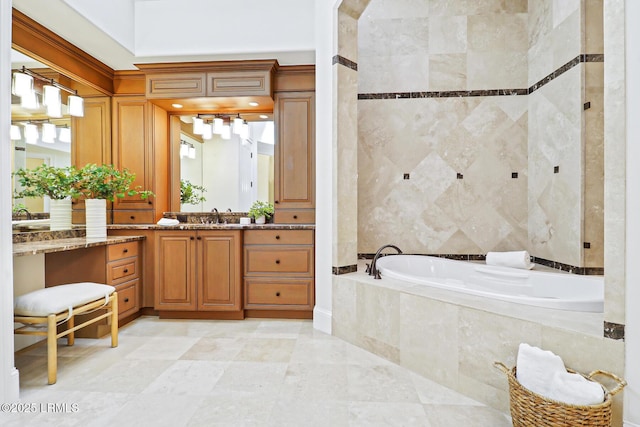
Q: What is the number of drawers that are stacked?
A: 6